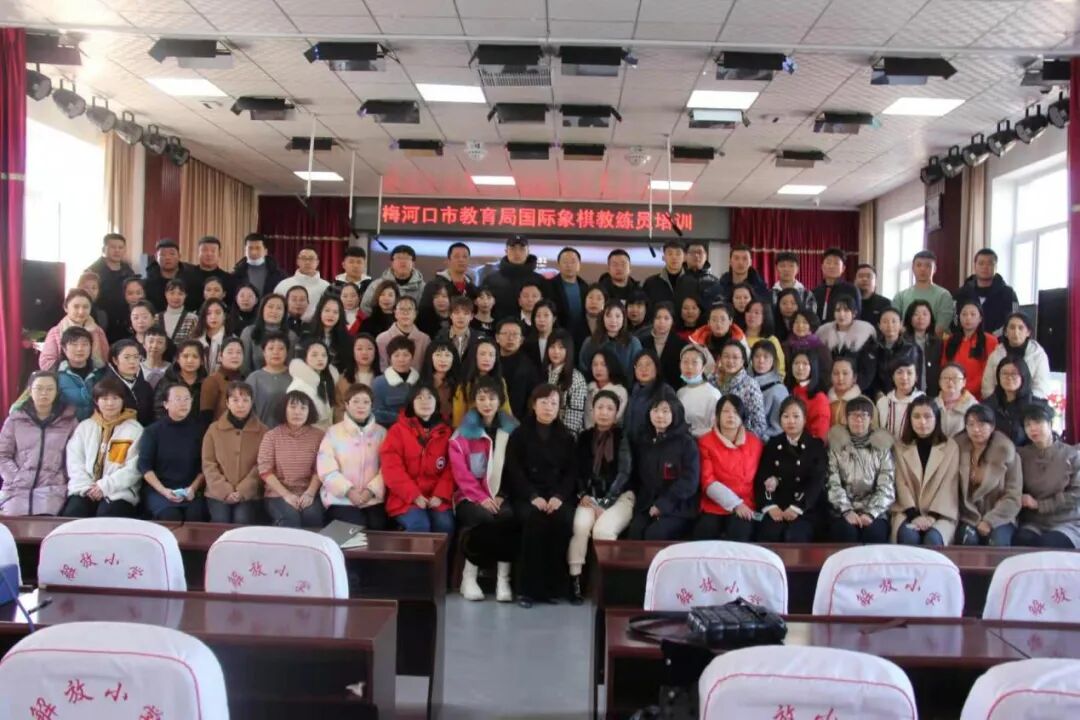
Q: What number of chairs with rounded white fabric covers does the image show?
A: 9